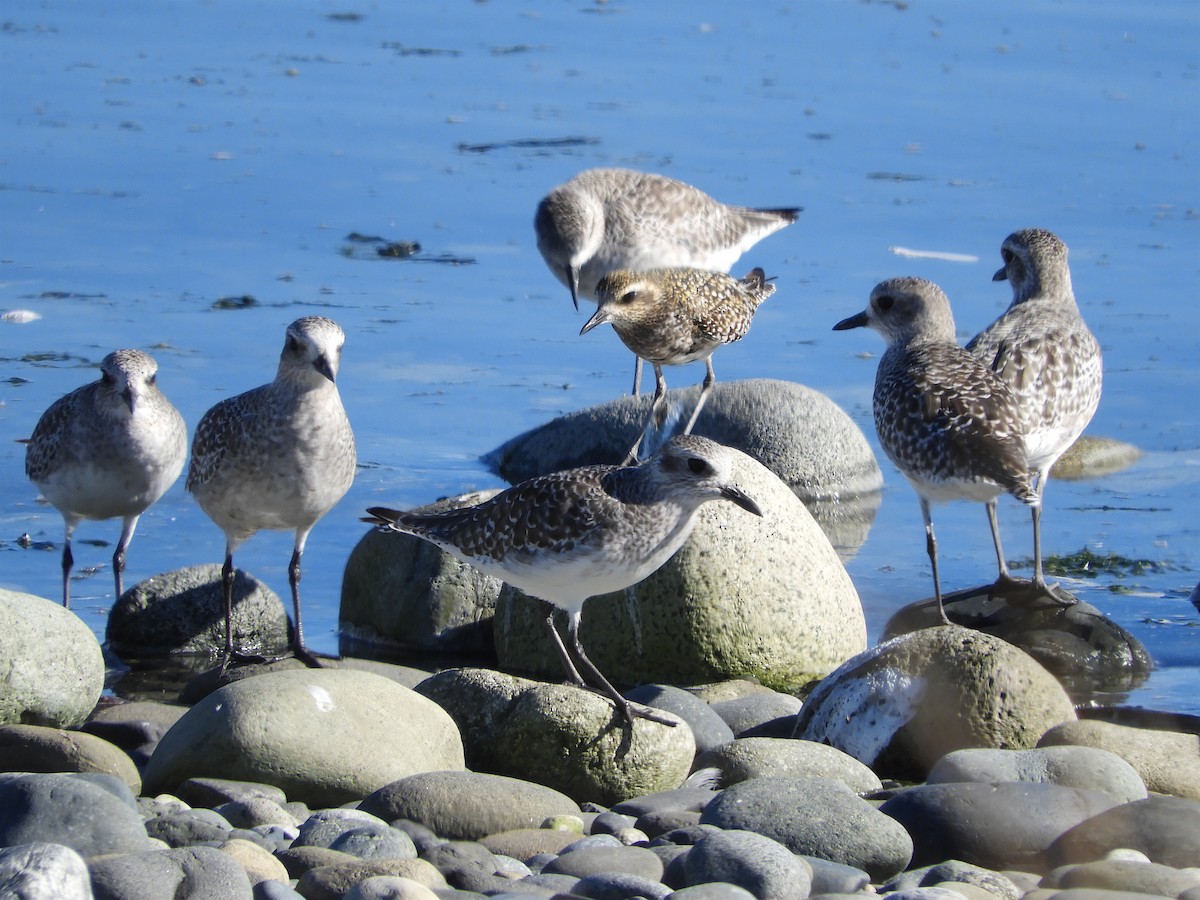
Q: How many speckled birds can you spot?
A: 7